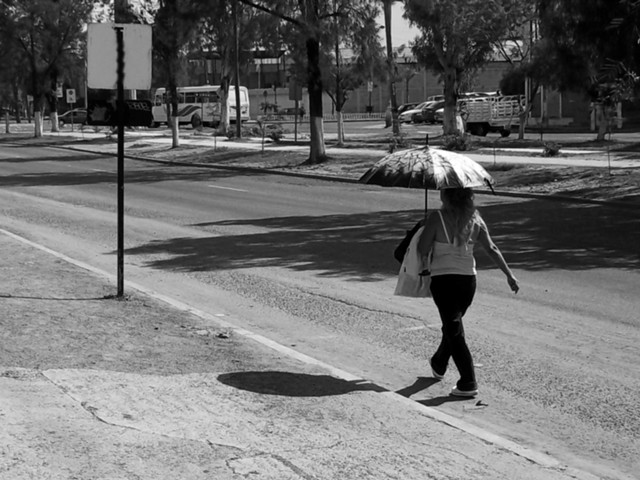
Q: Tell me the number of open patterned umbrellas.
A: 1